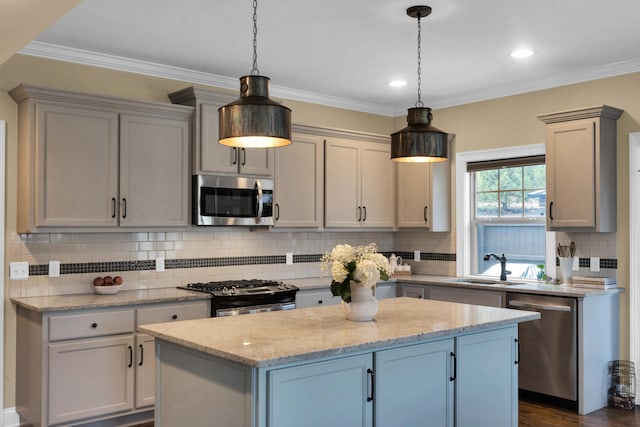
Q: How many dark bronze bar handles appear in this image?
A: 14